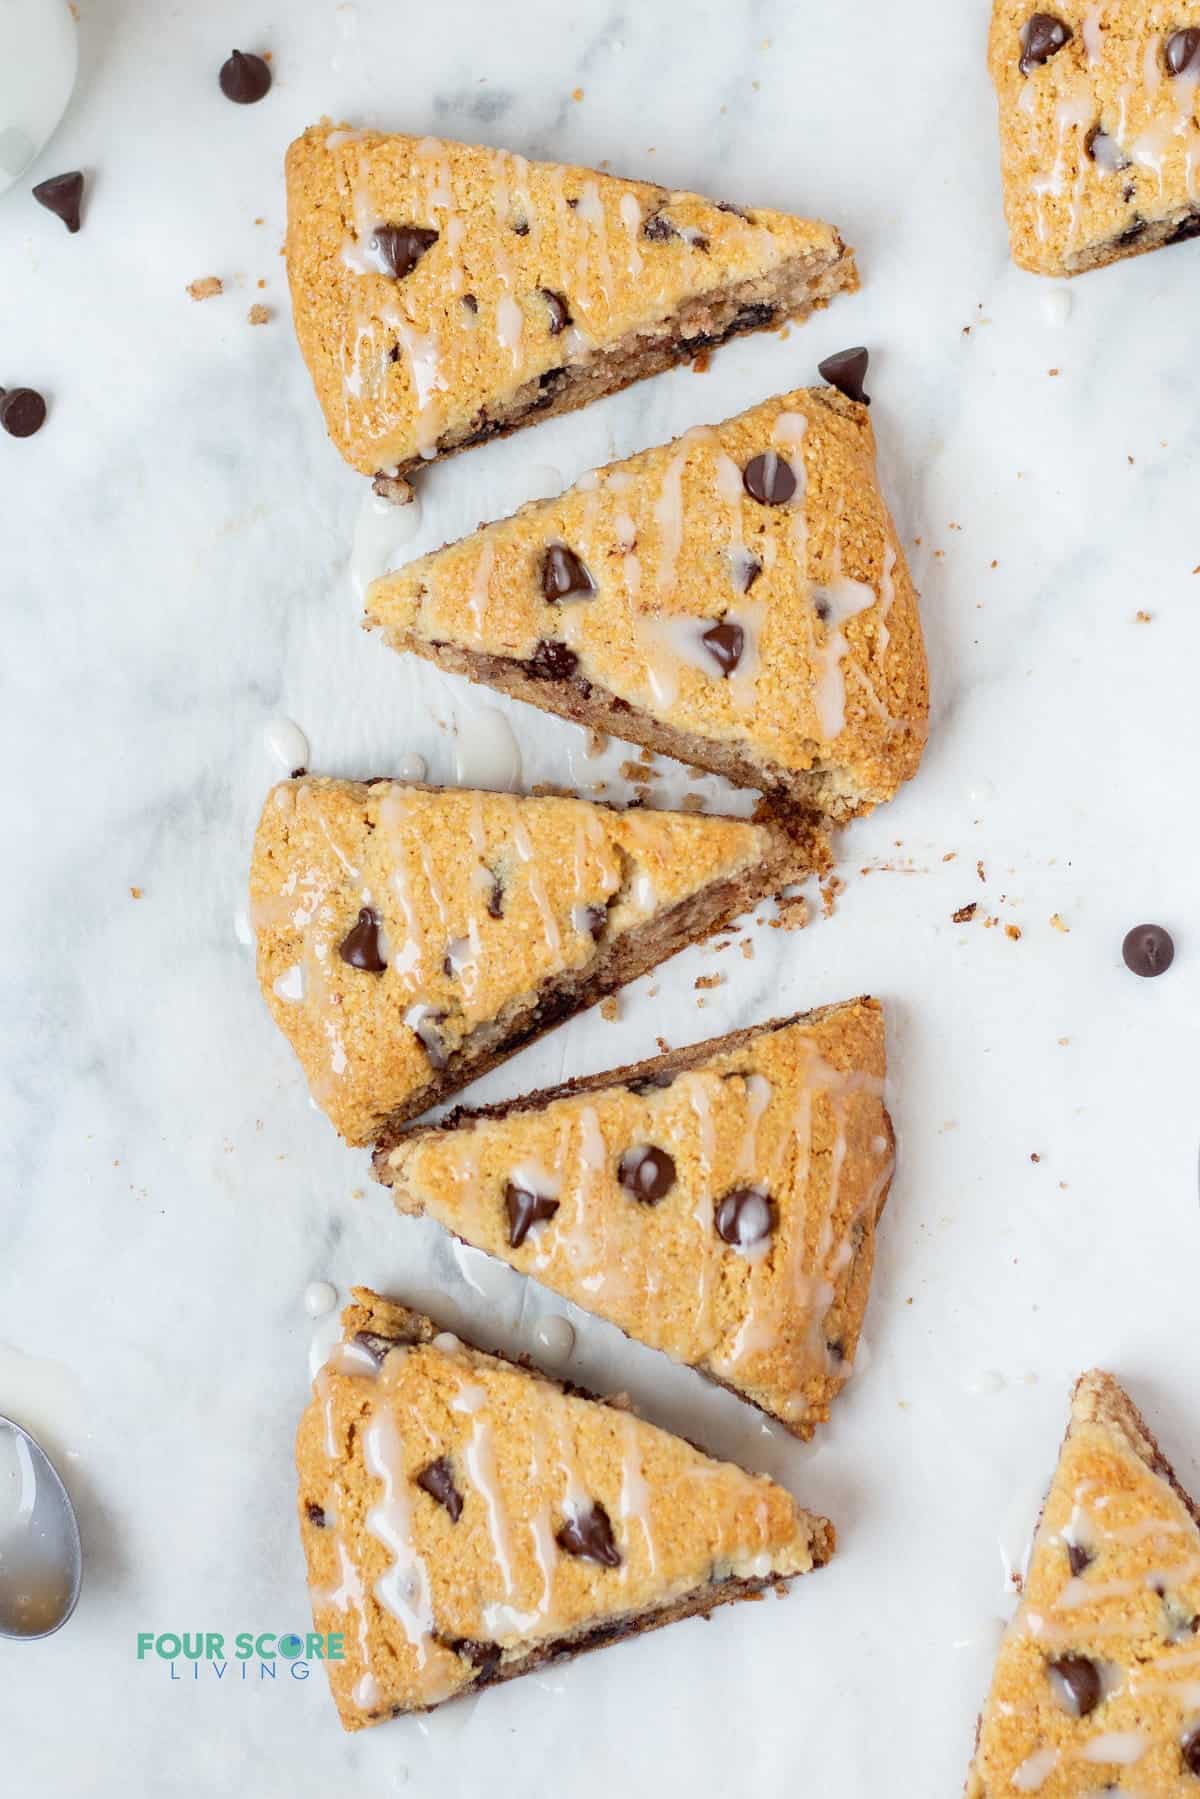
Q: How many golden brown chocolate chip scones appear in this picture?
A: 7